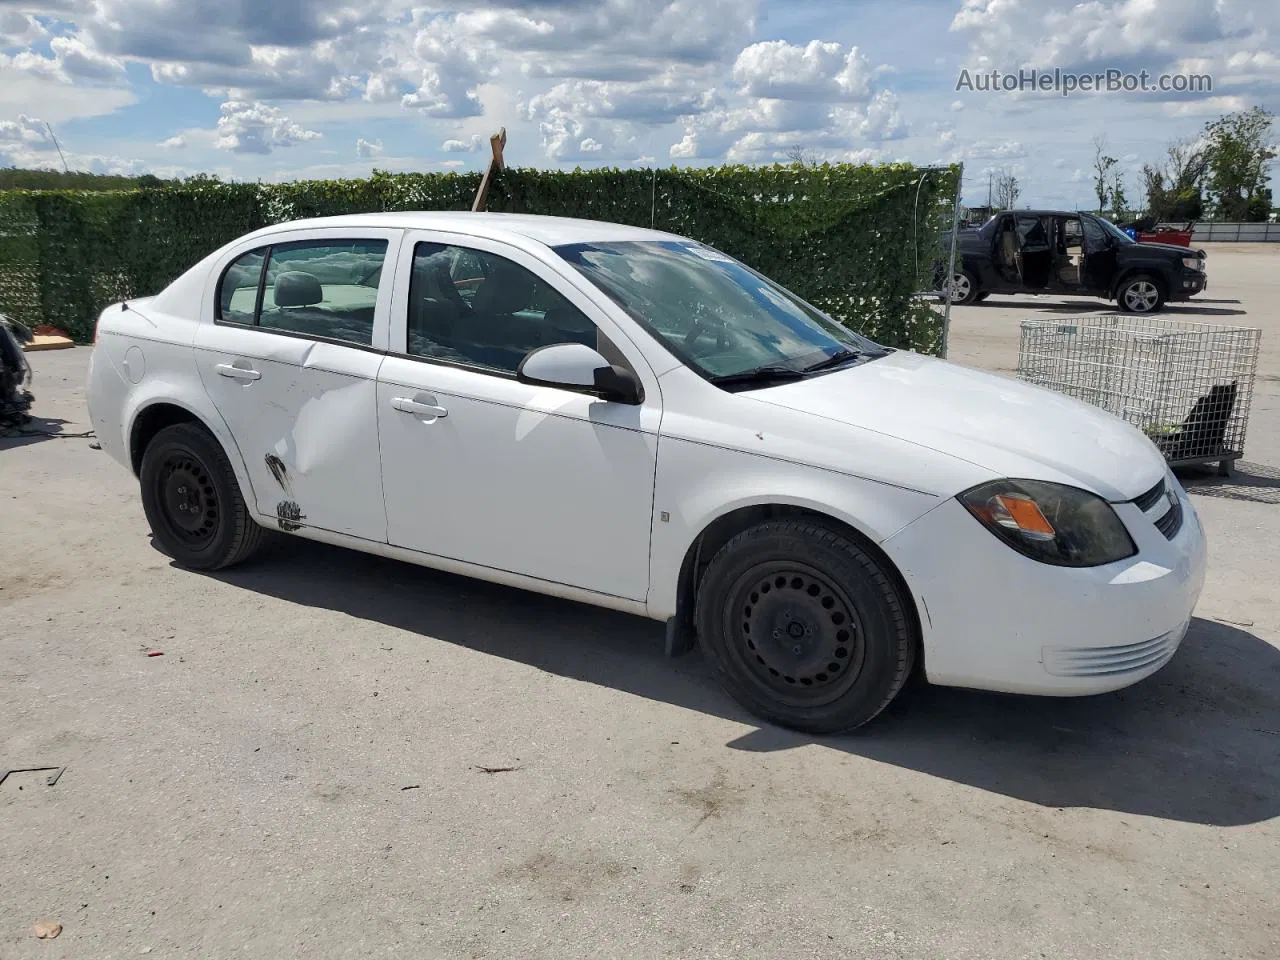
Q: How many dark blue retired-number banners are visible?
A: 0